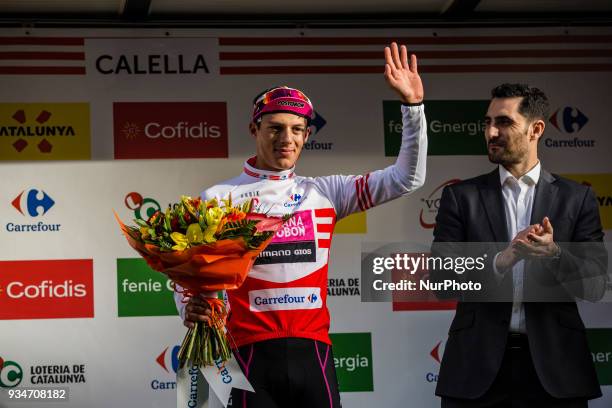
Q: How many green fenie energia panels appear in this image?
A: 4